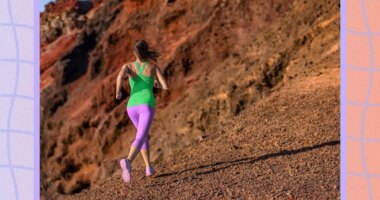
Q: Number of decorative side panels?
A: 2